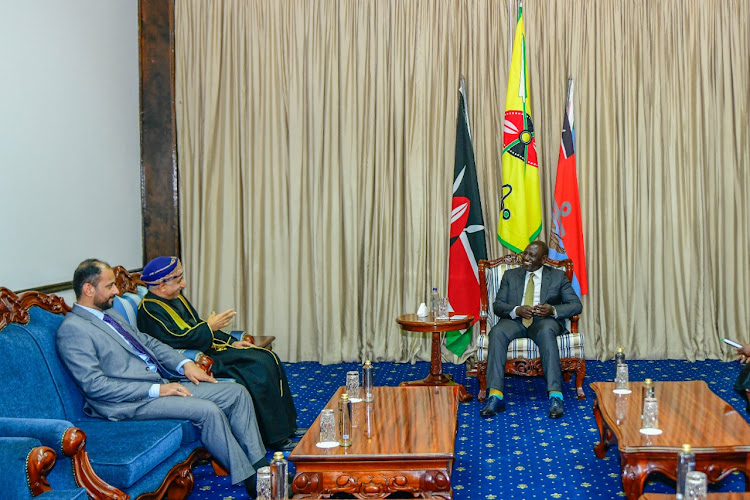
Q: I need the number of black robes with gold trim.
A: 1